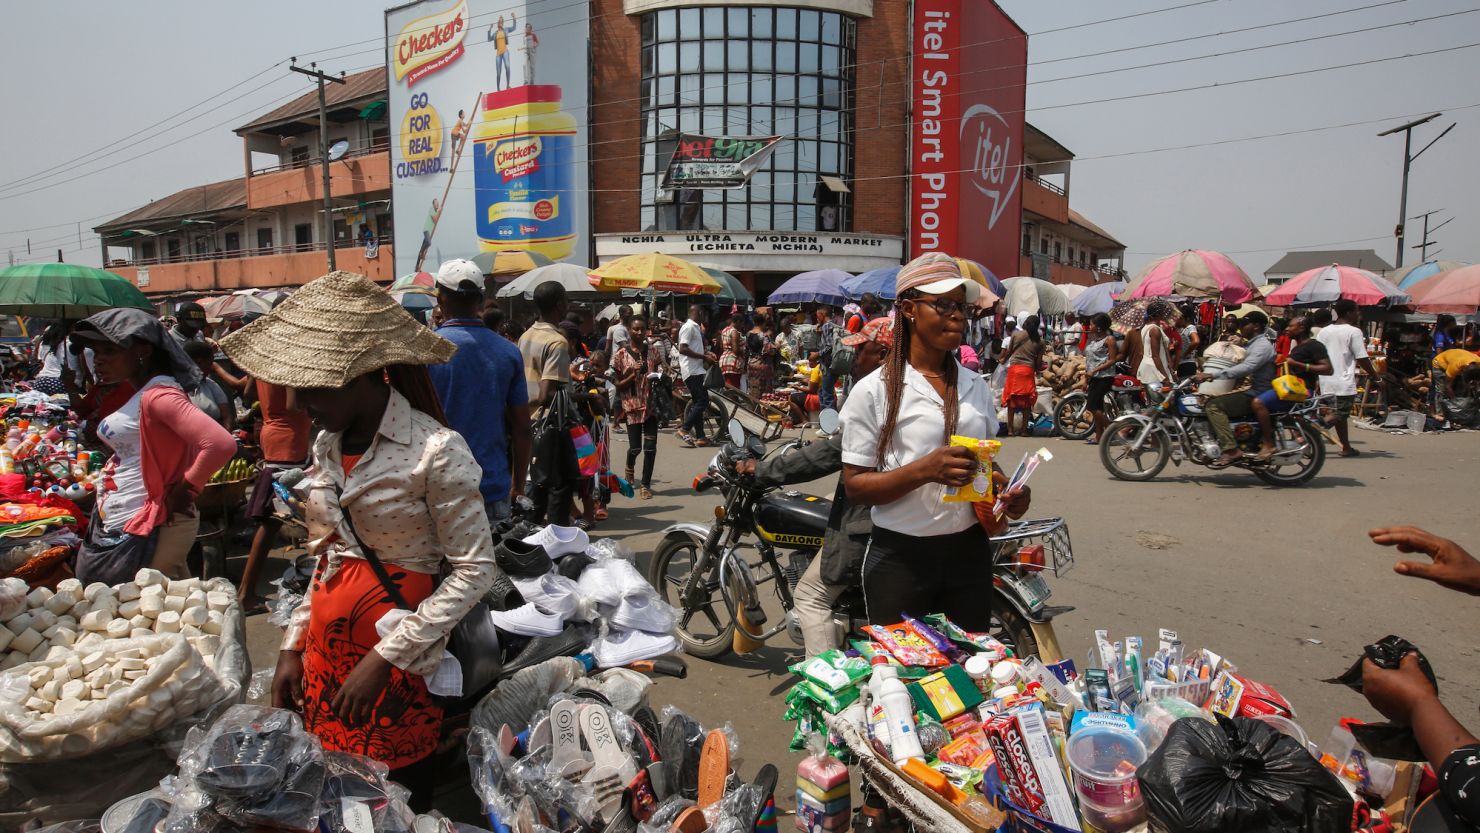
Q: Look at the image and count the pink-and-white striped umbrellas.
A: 2